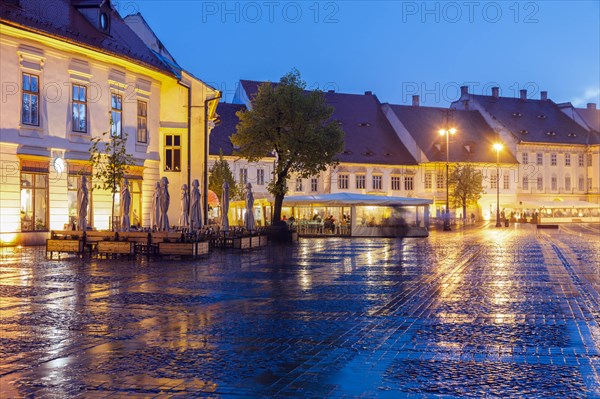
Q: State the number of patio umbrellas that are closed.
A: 8